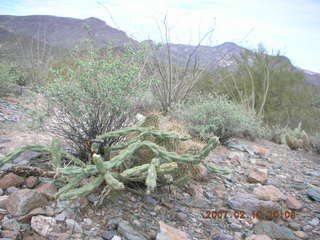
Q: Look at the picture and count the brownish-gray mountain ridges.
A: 2